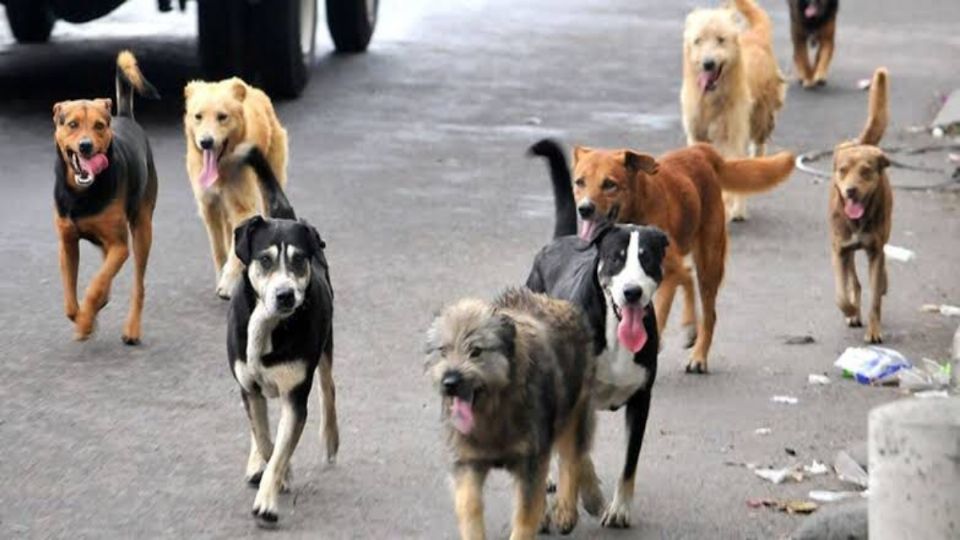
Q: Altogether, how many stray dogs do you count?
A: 9